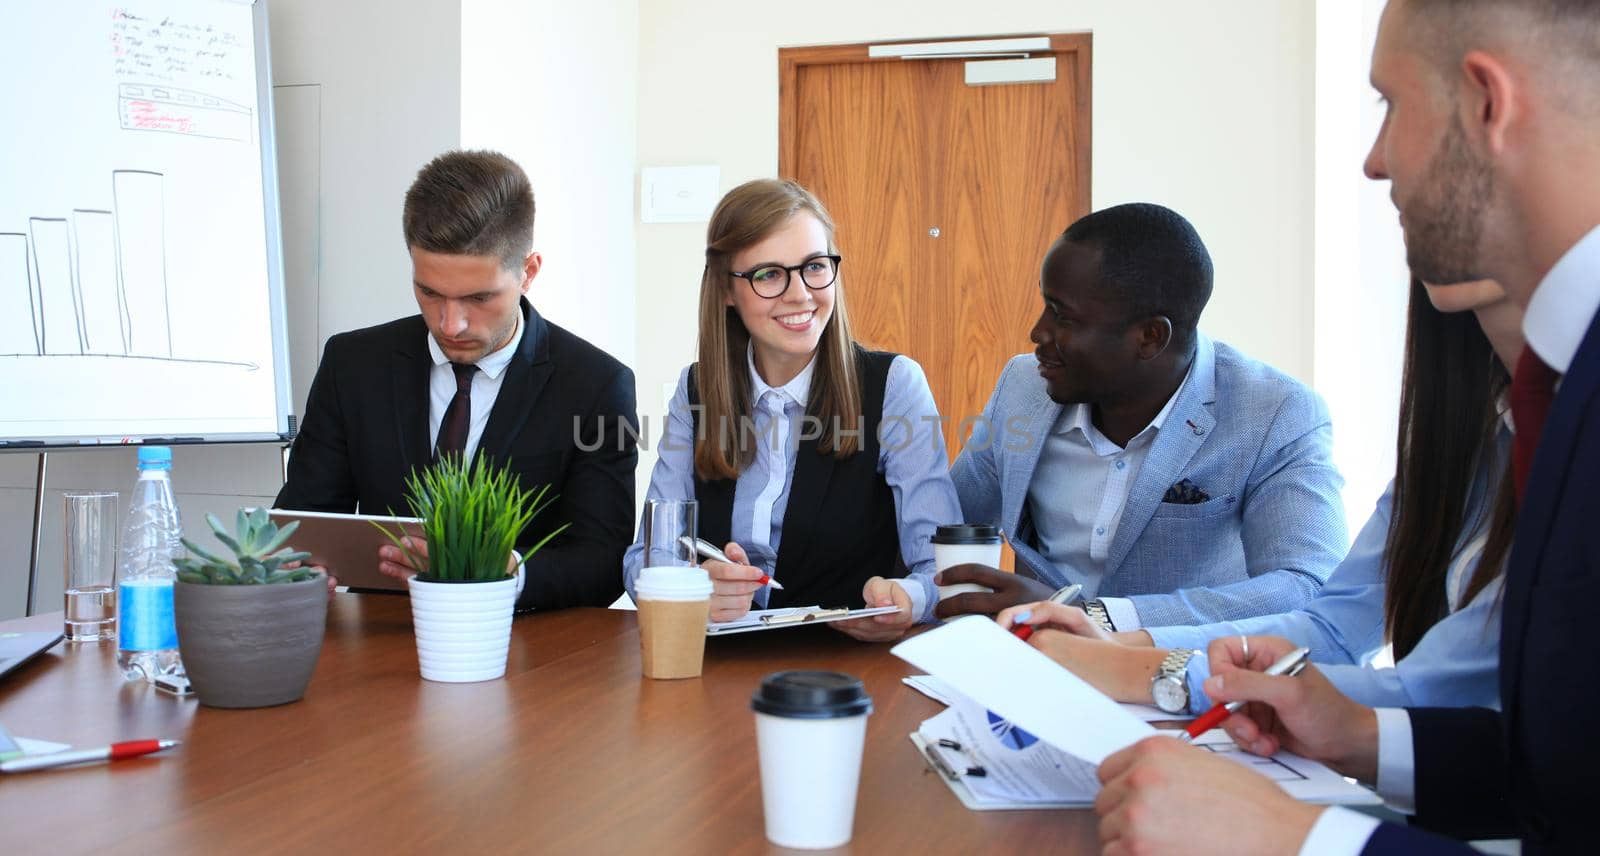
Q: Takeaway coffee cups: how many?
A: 3